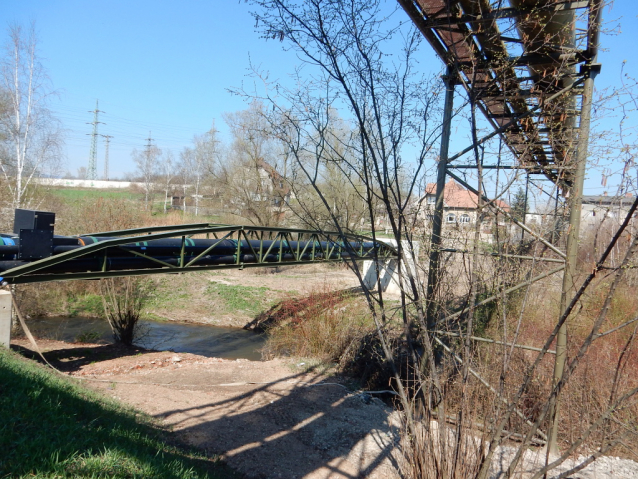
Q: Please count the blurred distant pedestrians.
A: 0